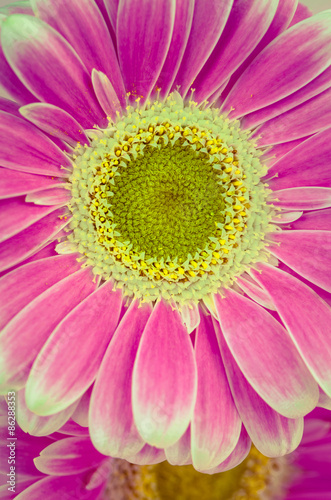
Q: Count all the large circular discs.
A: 2